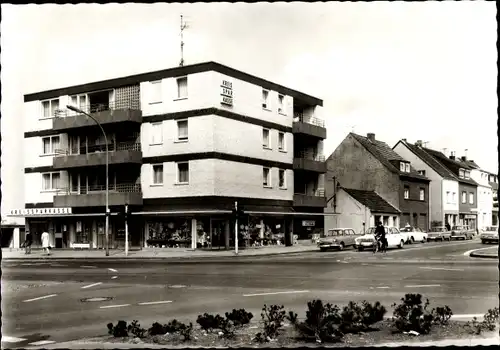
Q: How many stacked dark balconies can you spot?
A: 6